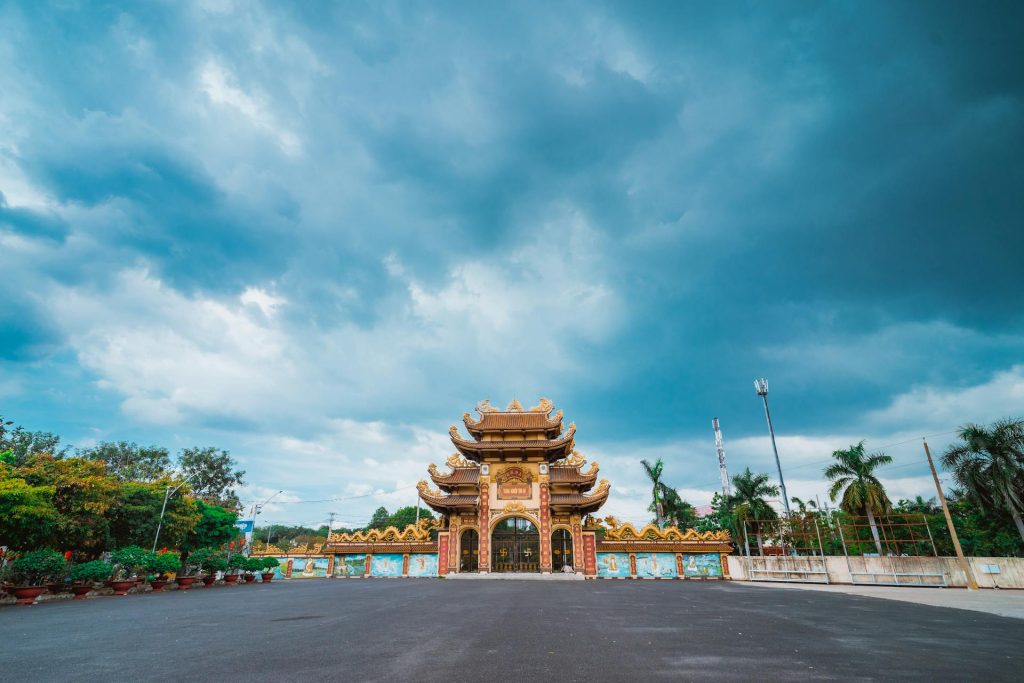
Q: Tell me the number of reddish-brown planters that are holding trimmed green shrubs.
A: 9